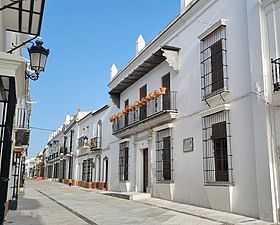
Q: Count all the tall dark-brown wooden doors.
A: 4